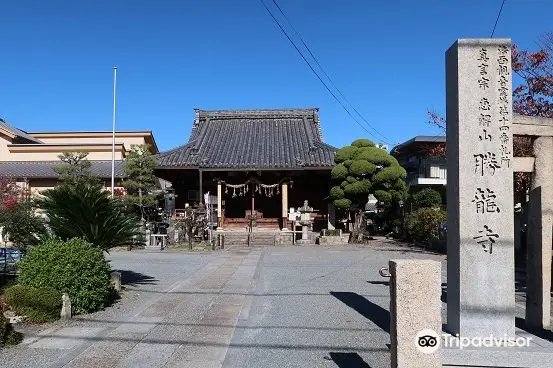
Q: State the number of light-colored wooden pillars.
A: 2